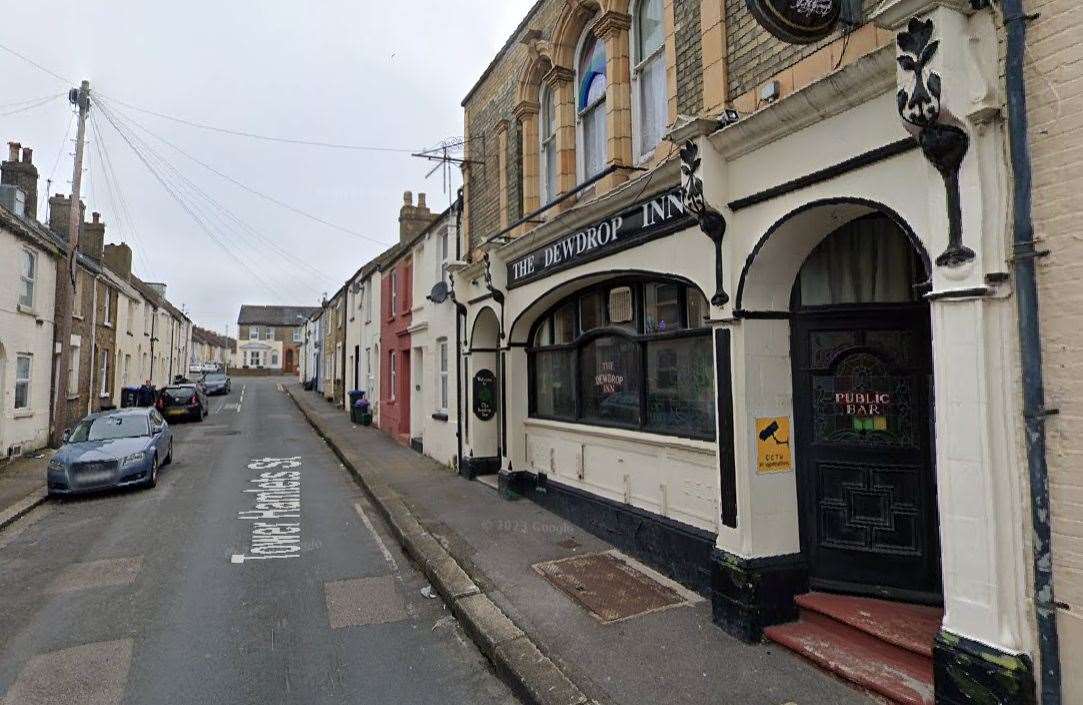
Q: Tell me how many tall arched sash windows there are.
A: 3